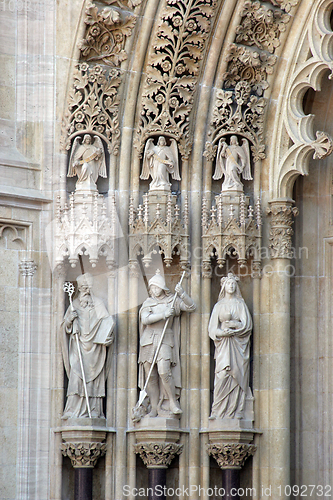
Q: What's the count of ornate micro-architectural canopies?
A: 3